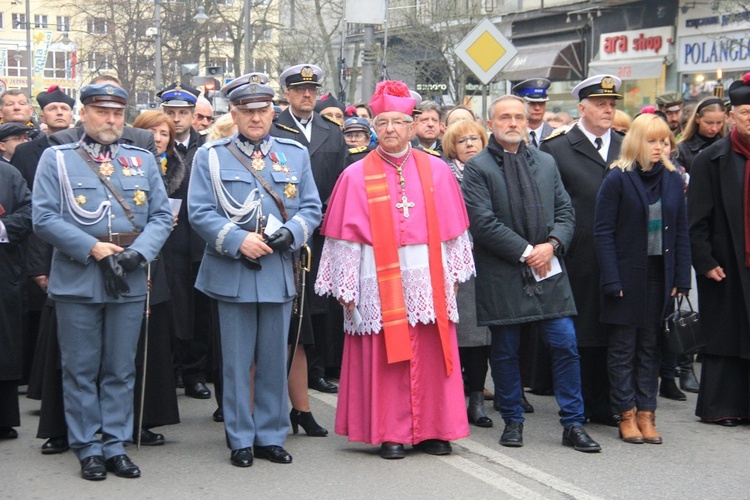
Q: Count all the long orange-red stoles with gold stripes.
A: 1